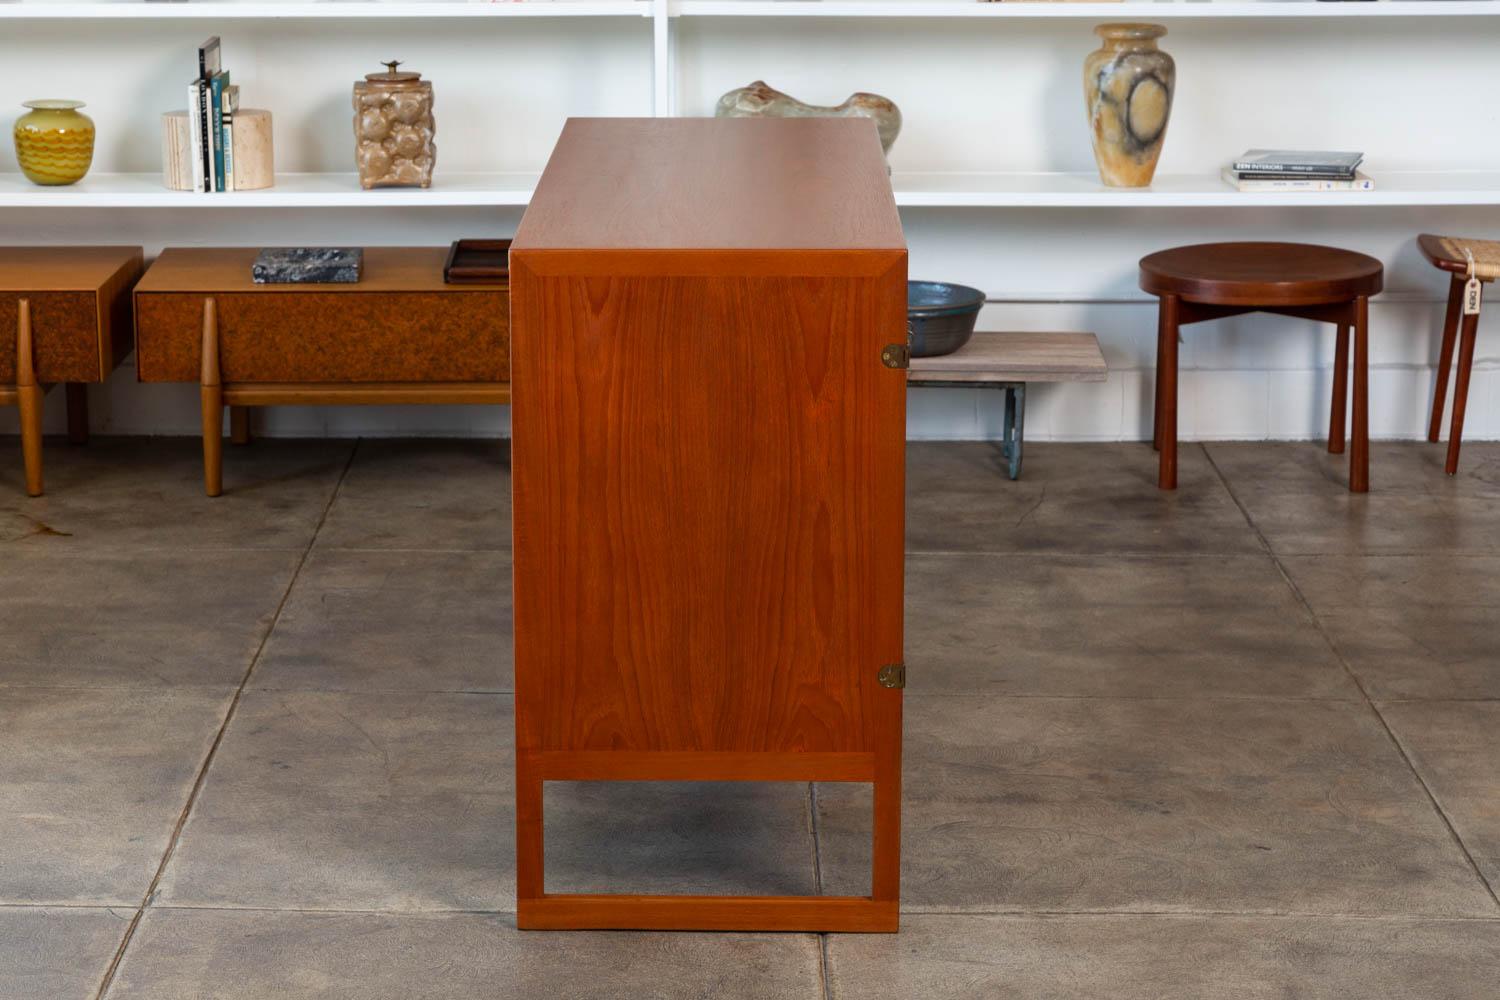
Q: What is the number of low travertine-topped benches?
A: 1